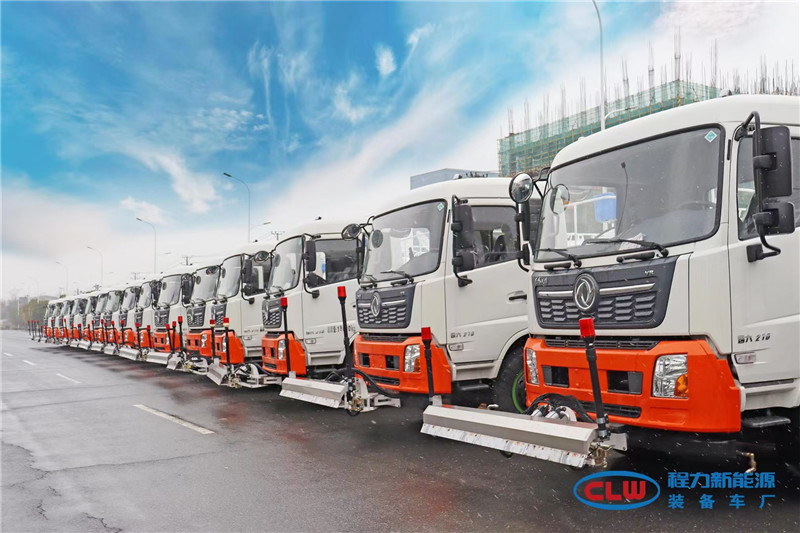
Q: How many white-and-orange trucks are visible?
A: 15